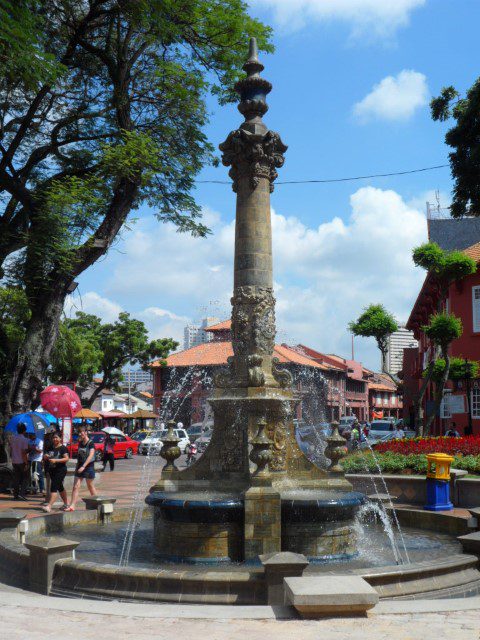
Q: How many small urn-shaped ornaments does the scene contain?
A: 3